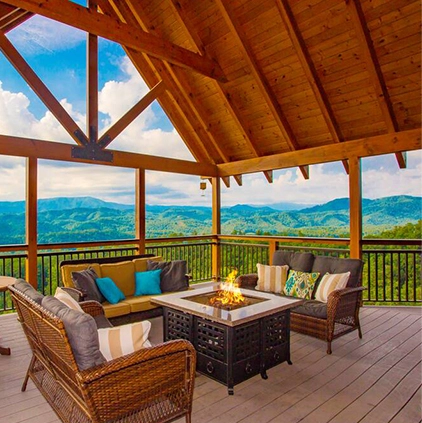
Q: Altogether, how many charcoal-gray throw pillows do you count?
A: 2